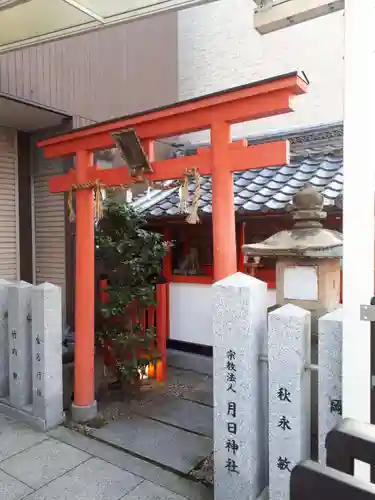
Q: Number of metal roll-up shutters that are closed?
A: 2